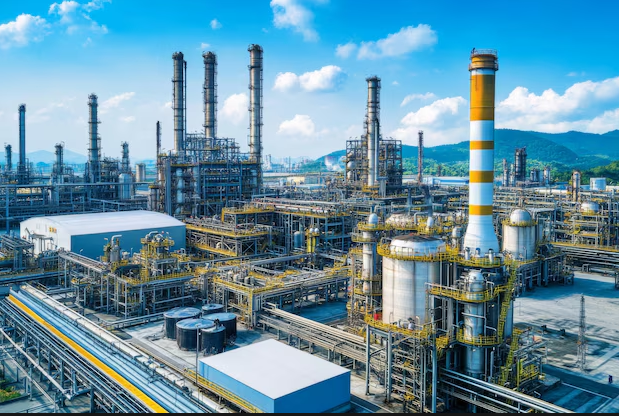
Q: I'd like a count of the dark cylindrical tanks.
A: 5